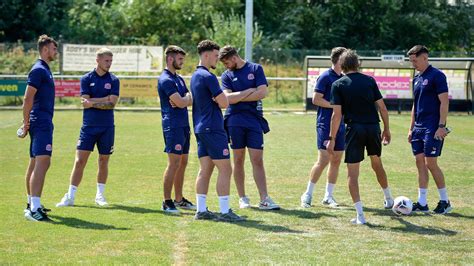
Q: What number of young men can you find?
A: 8